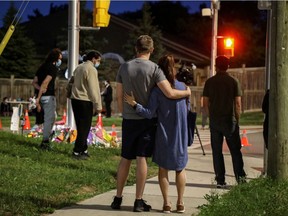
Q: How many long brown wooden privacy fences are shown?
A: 1